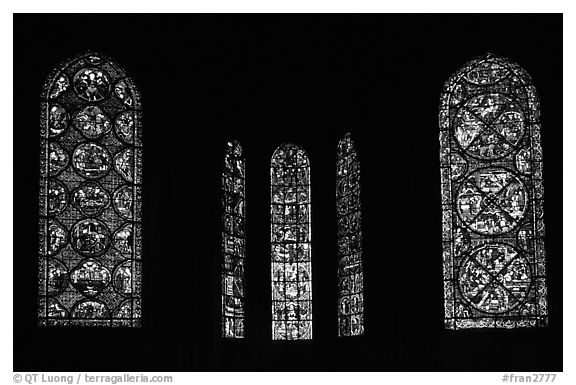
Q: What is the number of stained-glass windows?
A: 5